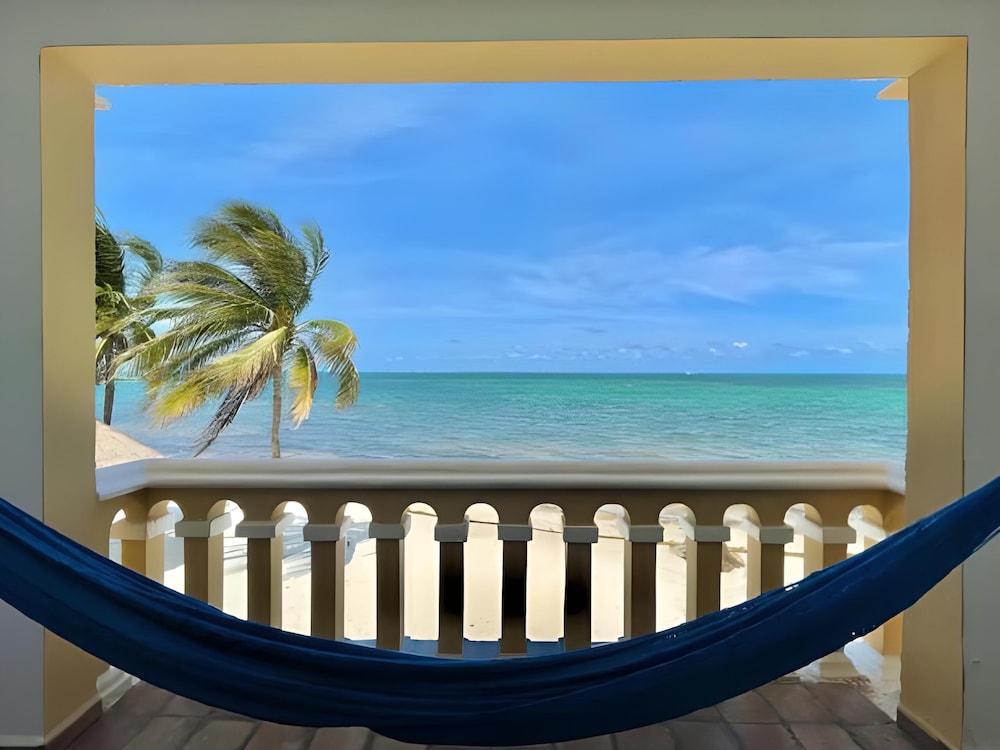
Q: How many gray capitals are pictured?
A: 11